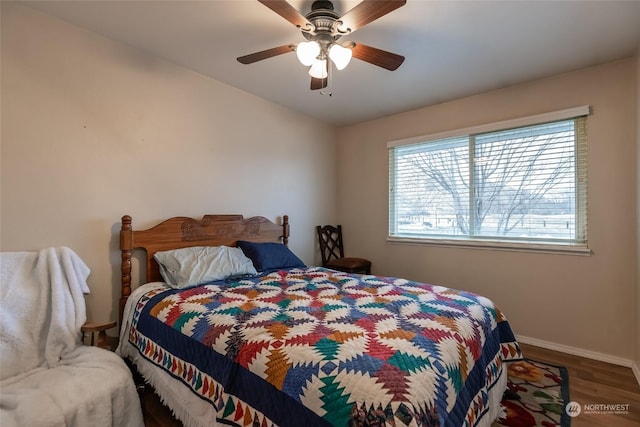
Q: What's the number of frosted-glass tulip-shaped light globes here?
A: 3